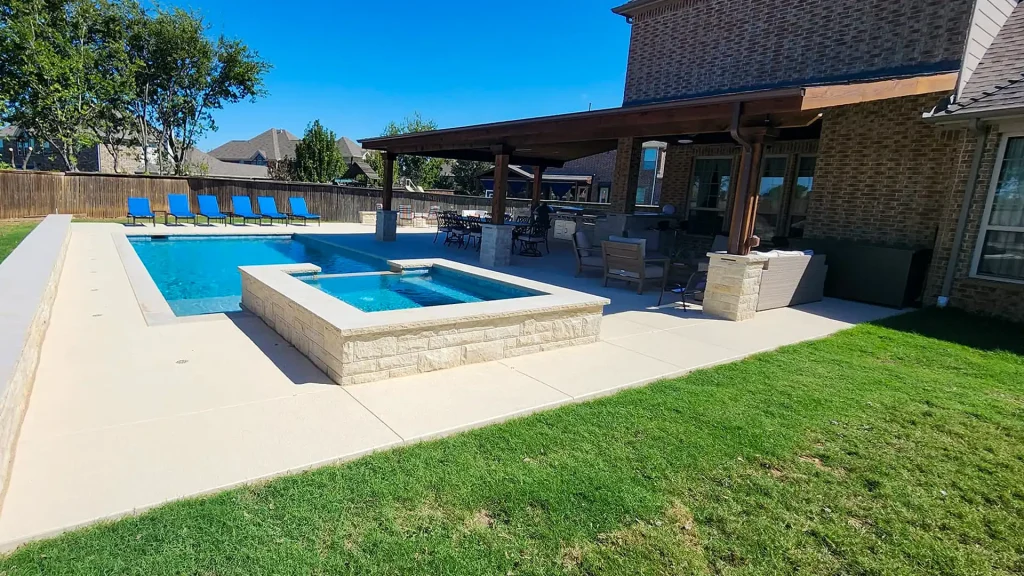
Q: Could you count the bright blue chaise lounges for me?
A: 6